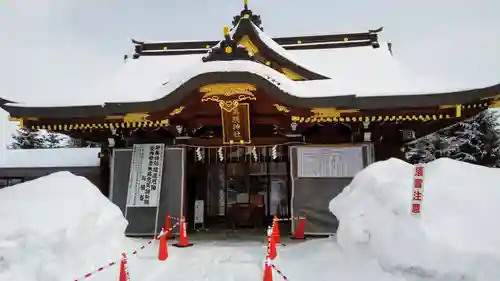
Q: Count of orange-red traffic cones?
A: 8